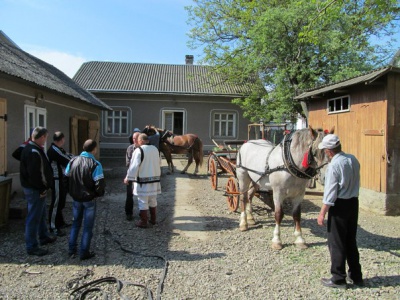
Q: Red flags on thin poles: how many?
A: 0